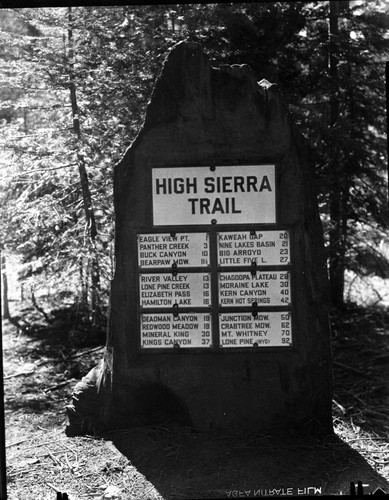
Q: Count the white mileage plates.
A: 6